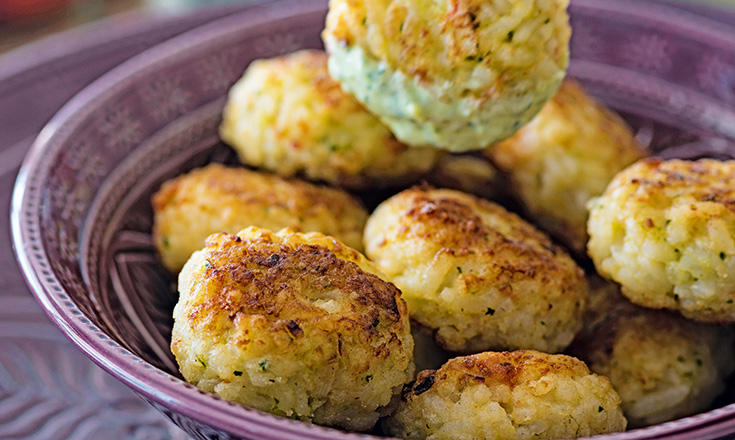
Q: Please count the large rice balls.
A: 9